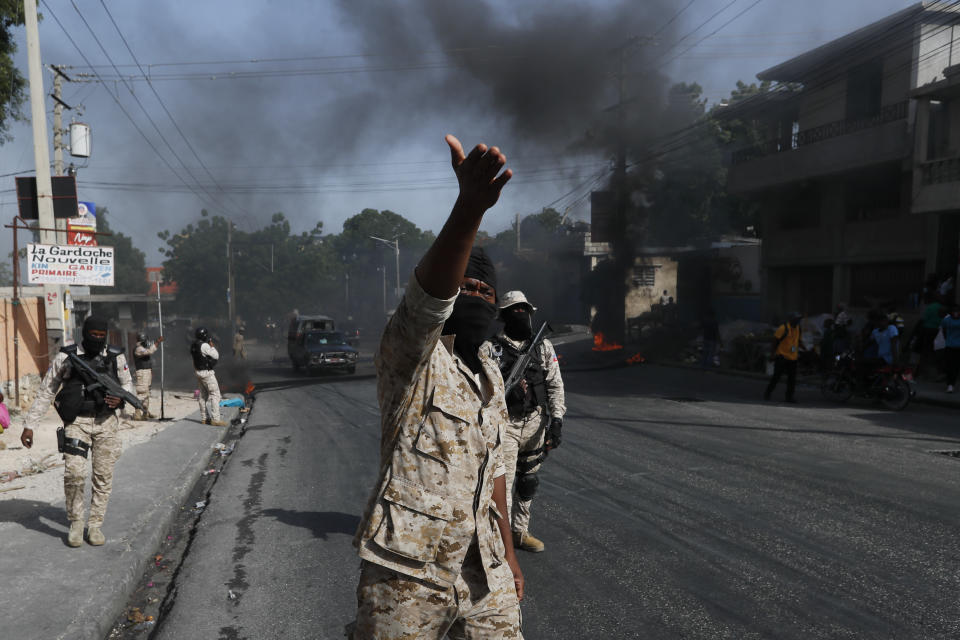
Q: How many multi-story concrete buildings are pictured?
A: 2